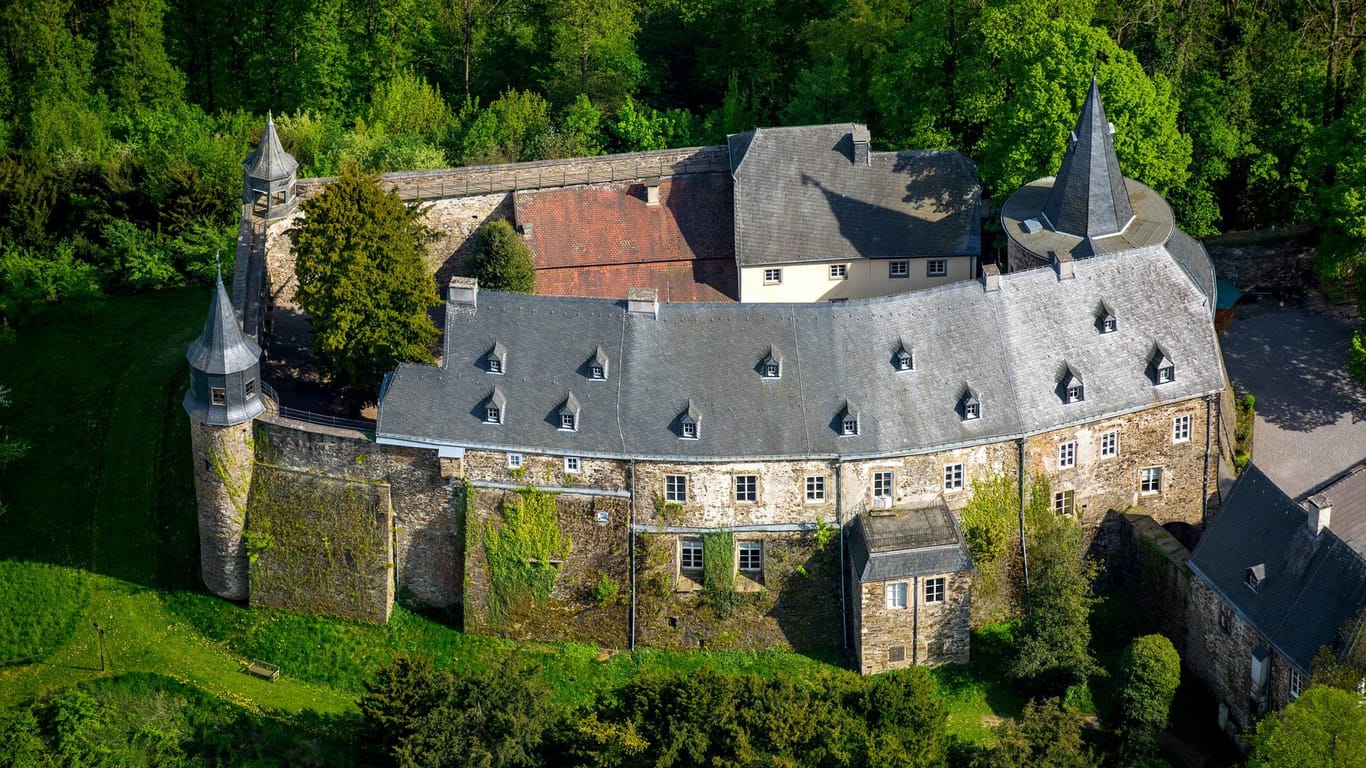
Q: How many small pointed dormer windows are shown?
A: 13